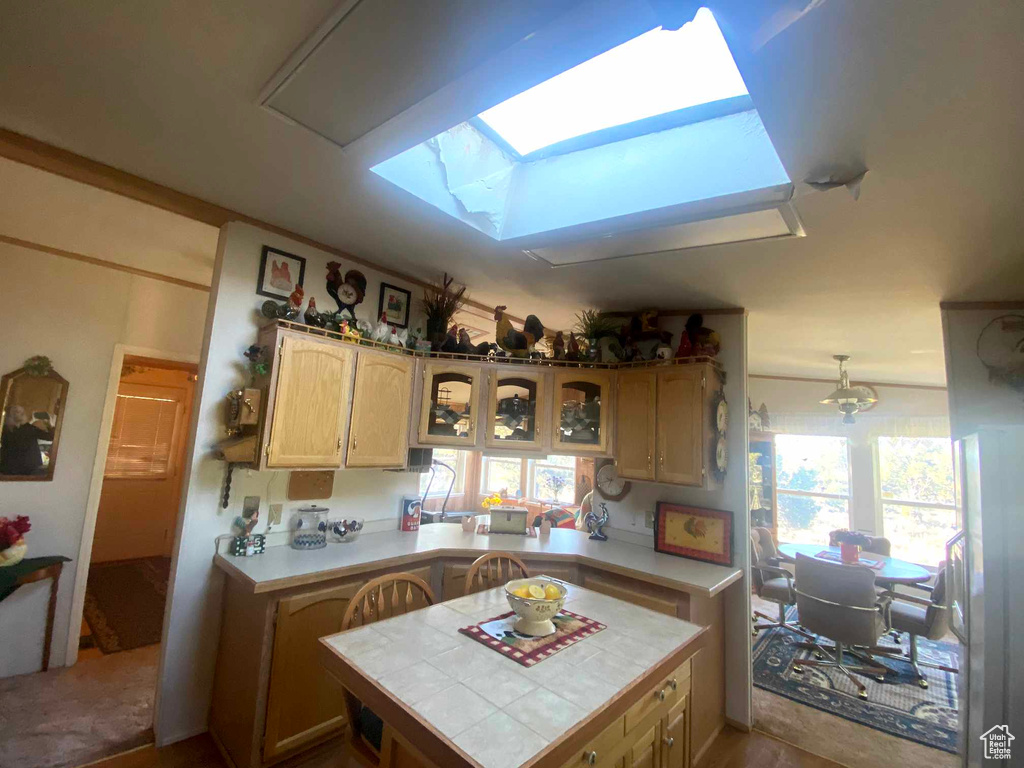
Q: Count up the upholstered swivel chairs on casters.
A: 4